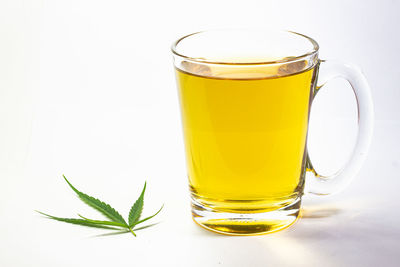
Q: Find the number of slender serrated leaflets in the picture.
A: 5